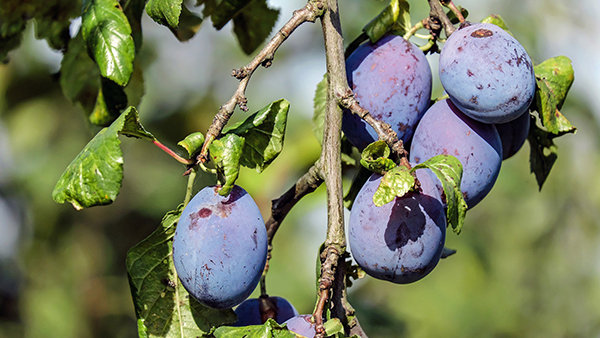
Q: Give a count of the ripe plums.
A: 8